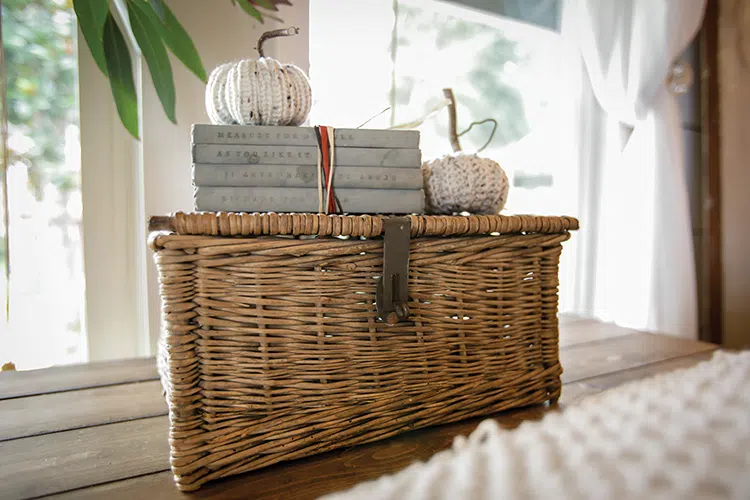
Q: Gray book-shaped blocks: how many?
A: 4